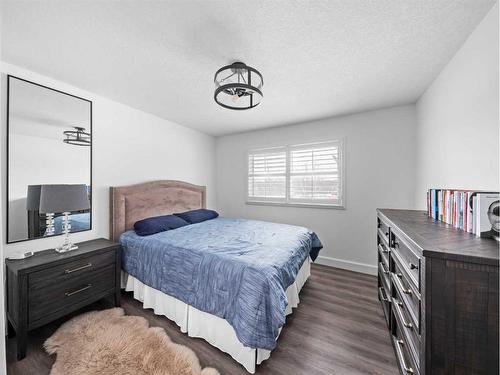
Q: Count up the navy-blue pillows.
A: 2